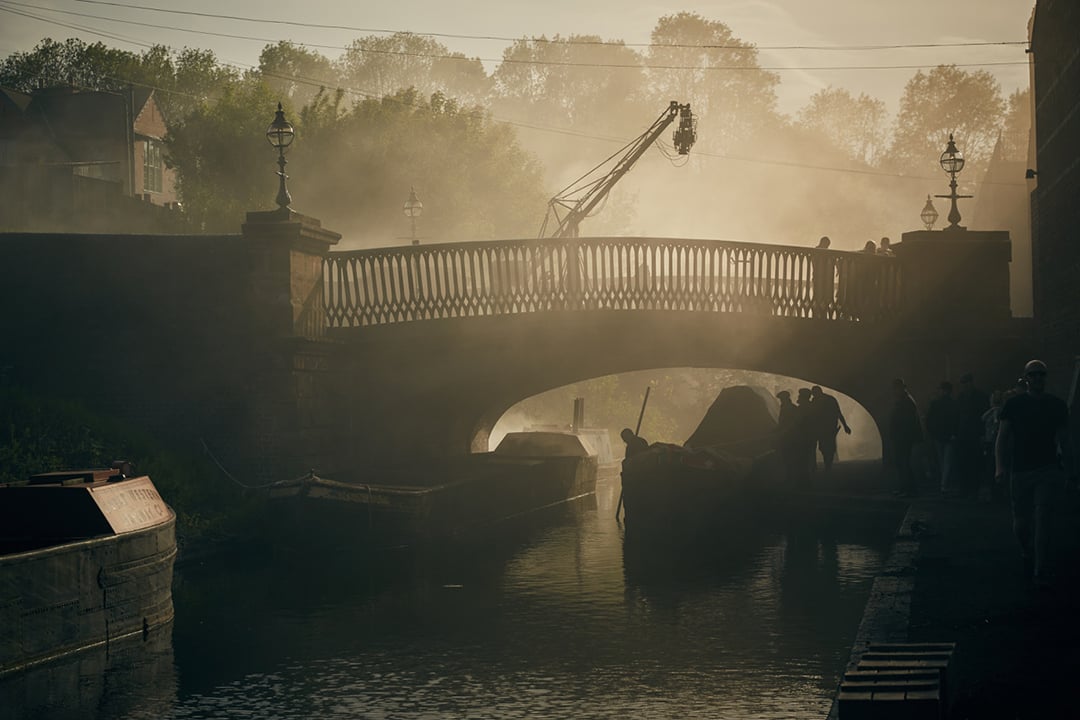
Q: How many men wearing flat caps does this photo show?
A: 2